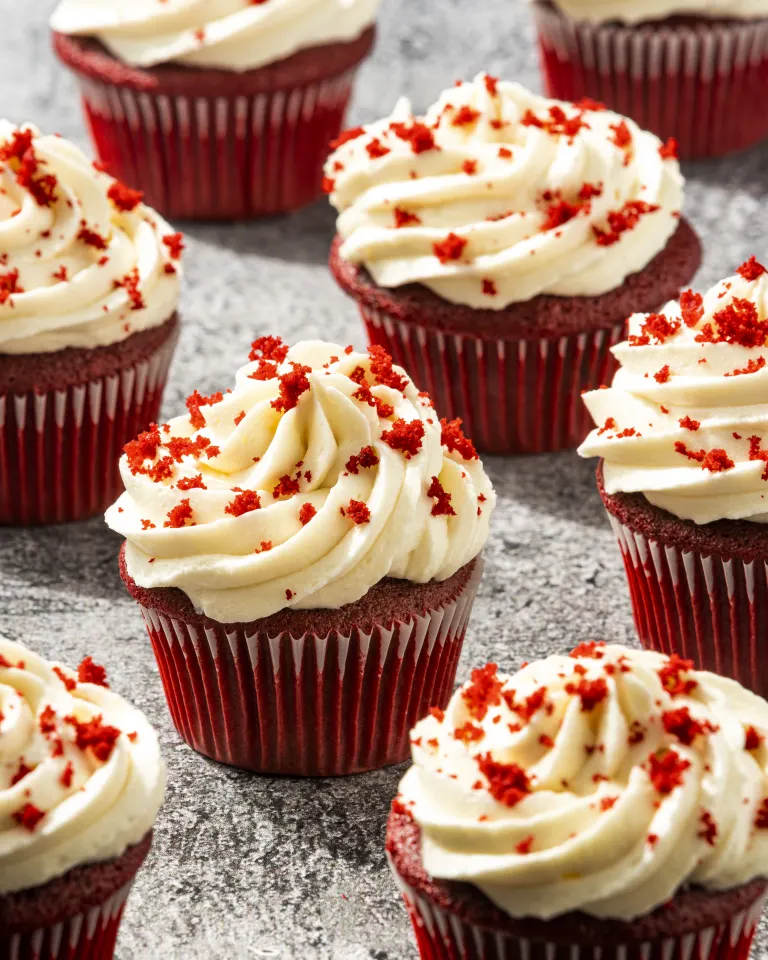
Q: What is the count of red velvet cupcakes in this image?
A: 8